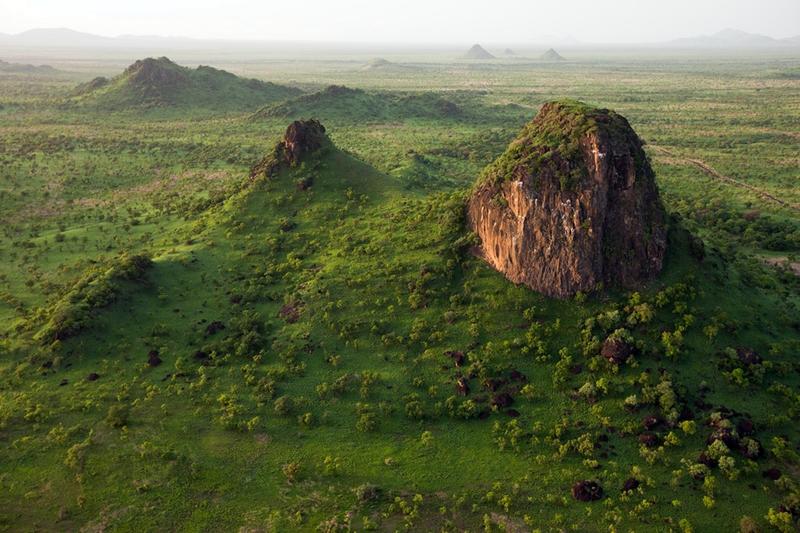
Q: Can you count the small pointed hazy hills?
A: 3